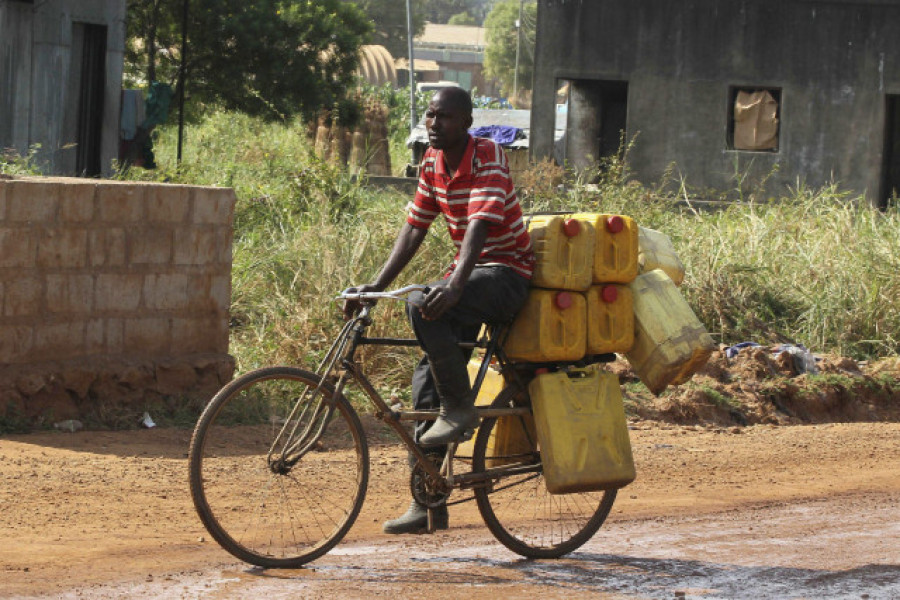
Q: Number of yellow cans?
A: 8